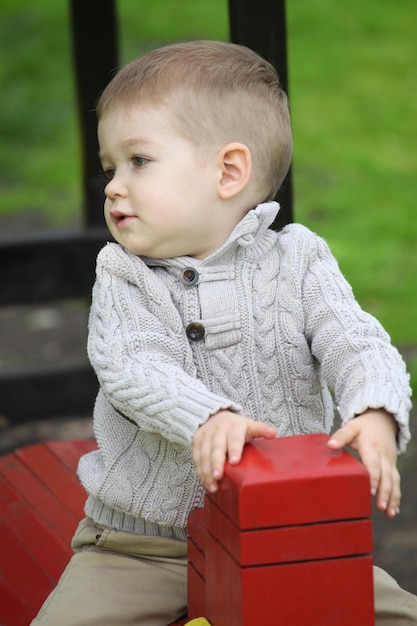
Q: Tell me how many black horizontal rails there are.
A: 2